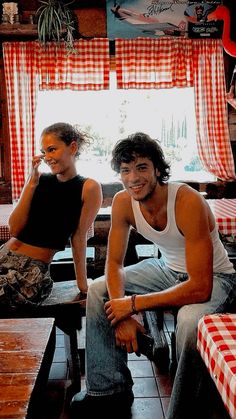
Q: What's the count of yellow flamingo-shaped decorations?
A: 0